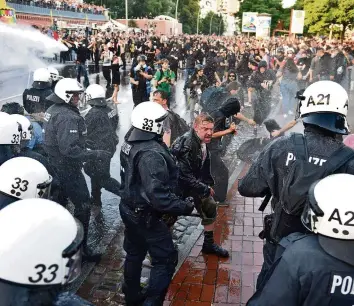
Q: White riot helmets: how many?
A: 11